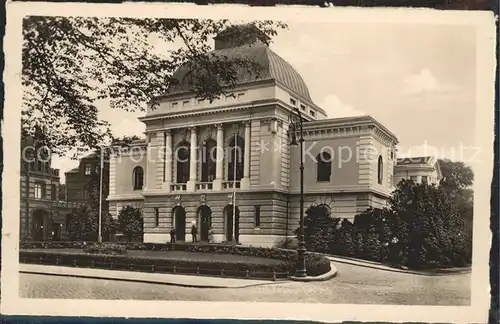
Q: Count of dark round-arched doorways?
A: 3